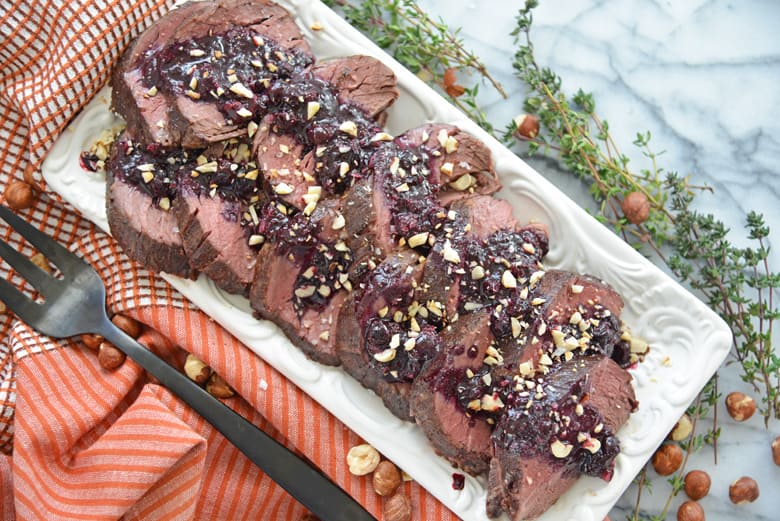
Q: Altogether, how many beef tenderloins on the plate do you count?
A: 12